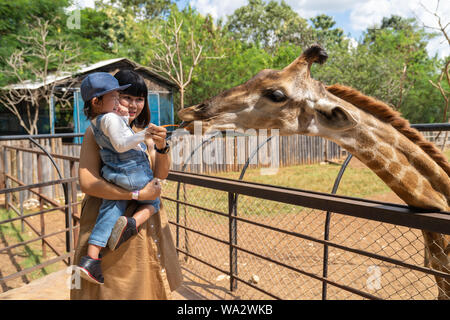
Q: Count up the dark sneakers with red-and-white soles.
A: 2